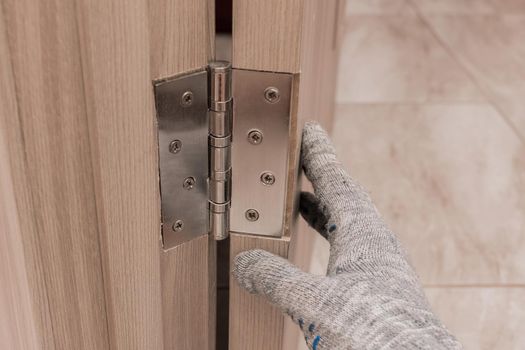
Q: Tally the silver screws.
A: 8